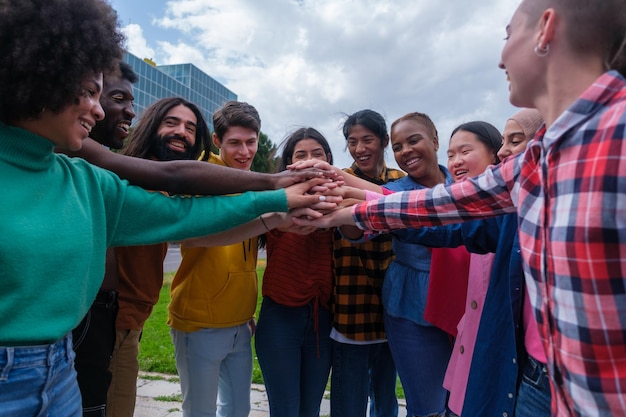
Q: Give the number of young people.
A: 10